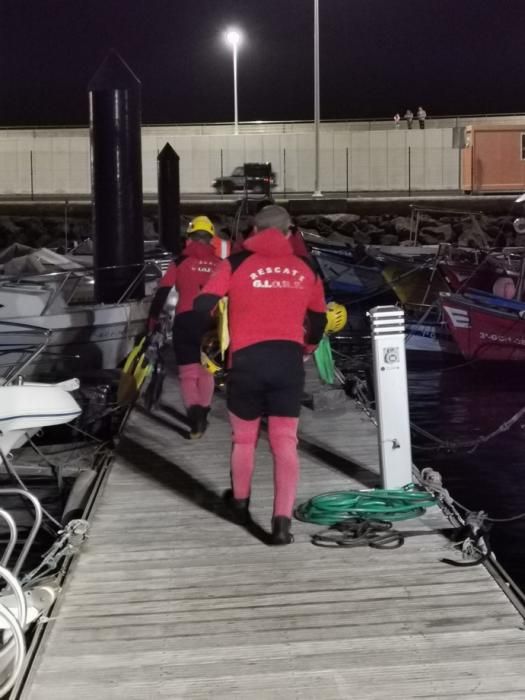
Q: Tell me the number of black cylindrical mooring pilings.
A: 2